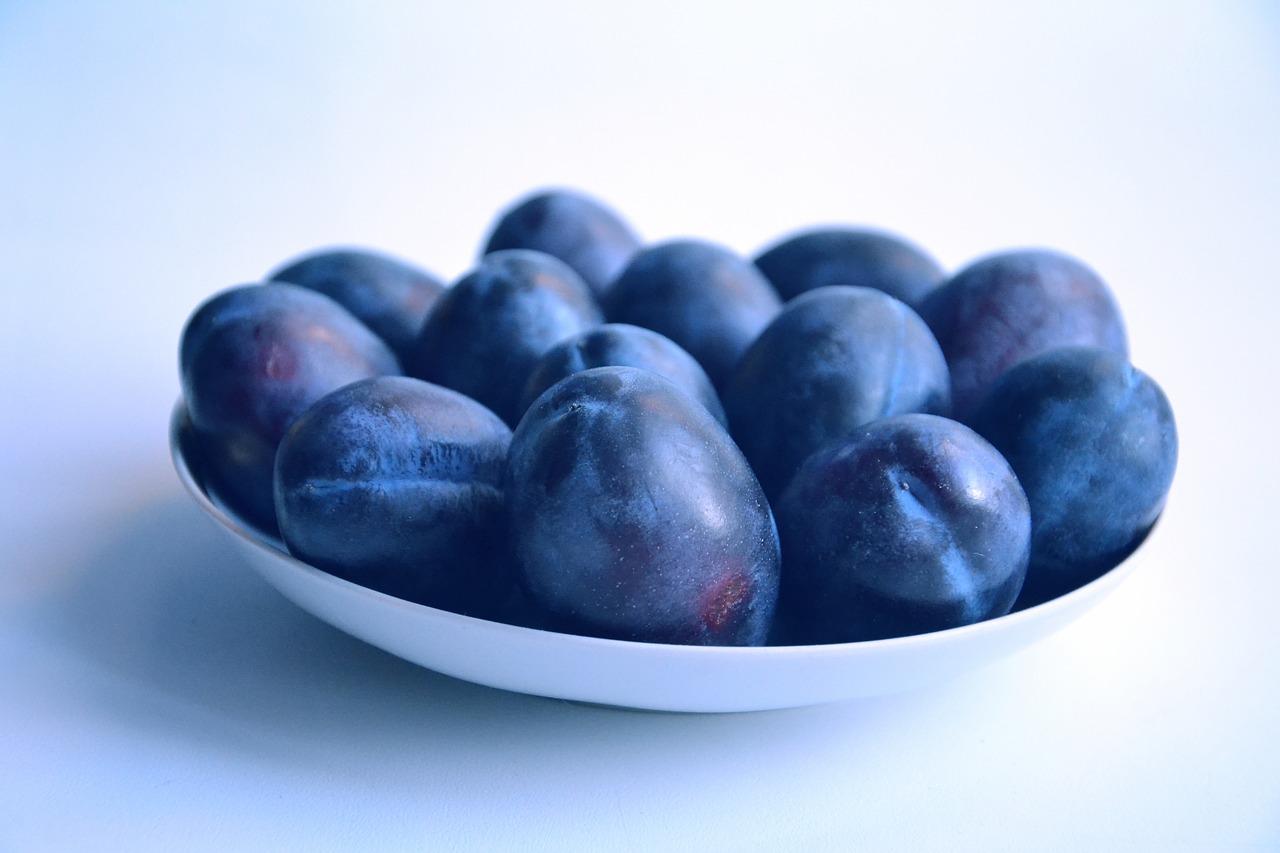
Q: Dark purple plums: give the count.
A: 13